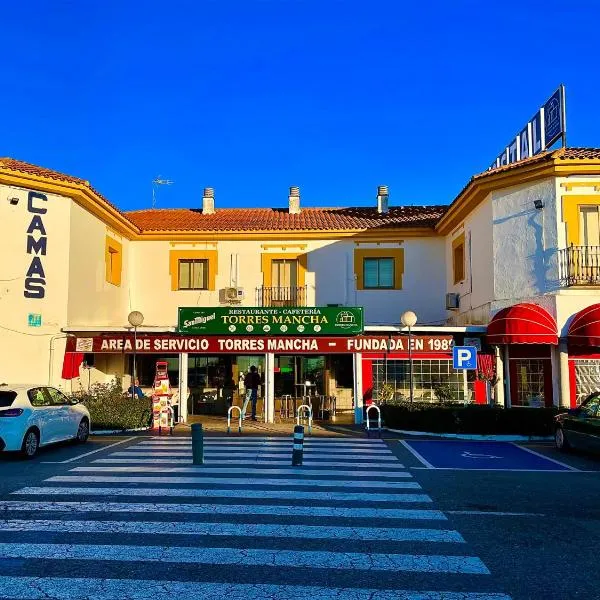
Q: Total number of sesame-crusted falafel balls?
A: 0